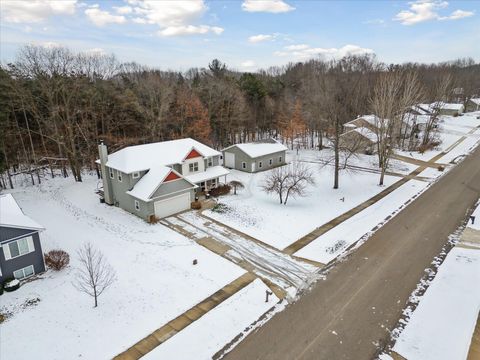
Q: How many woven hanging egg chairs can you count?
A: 0